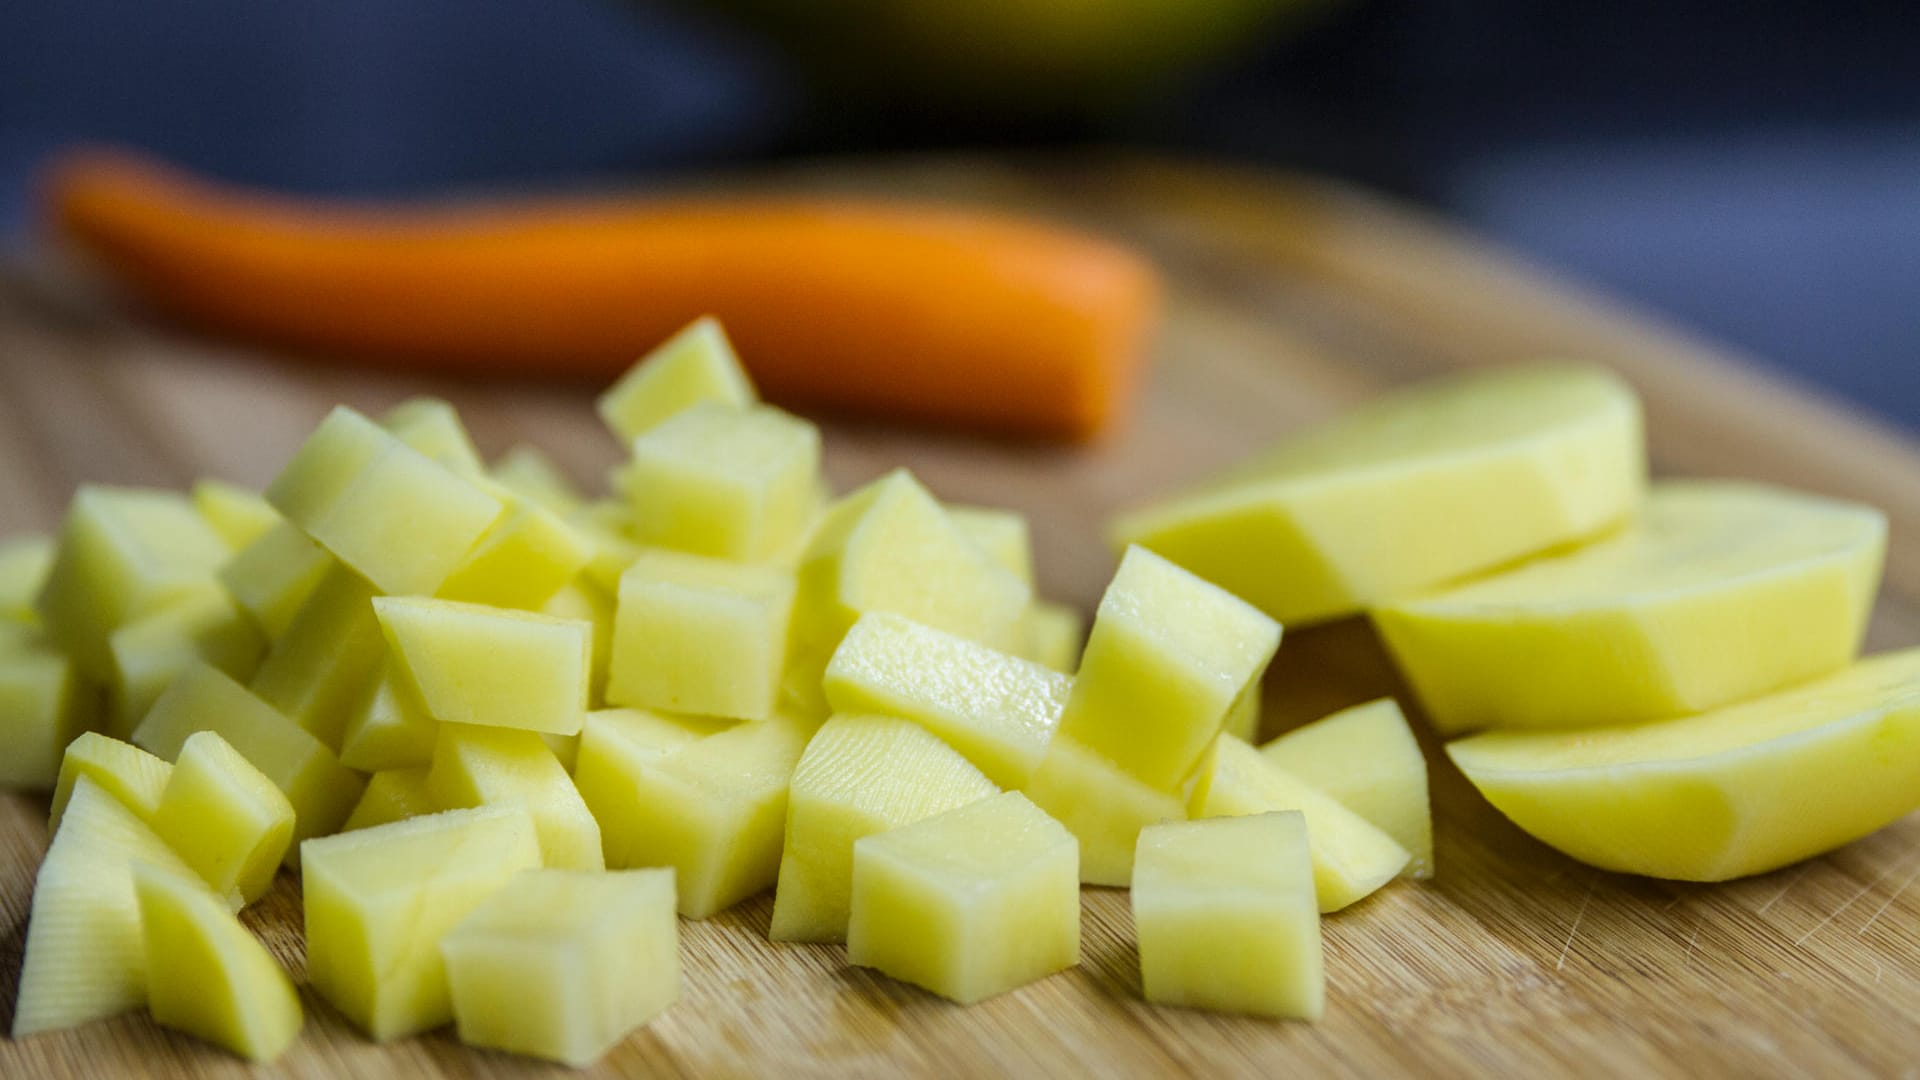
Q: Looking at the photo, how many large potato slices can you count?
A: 3